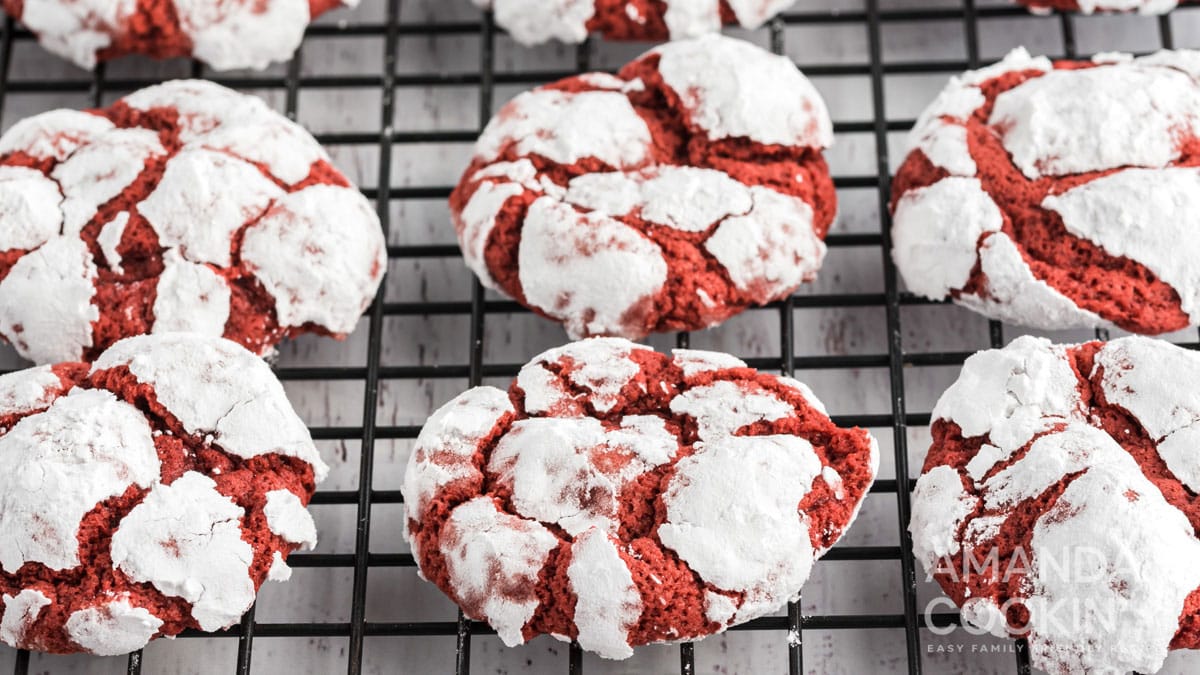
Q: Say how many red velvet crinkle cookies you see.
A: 9